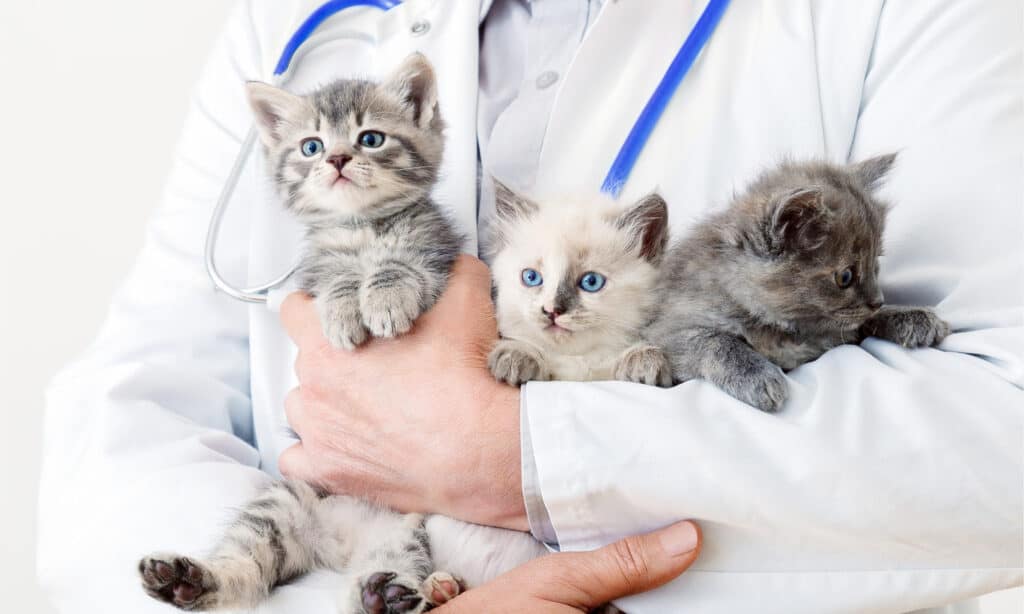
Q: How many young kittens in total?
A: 3